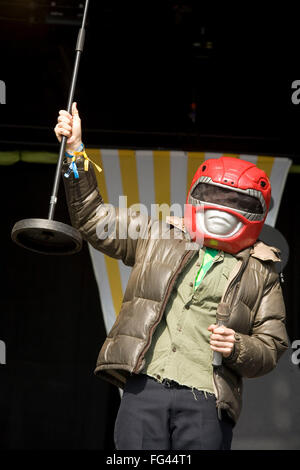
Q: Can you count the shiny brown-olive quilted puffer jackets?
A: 1